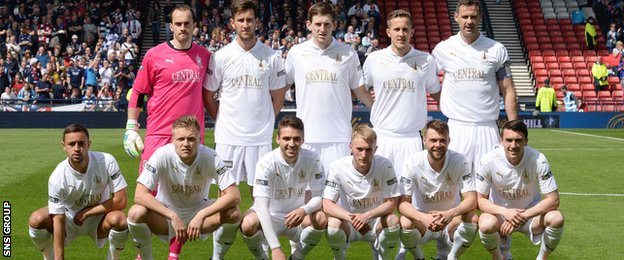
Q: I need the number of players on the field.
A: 11